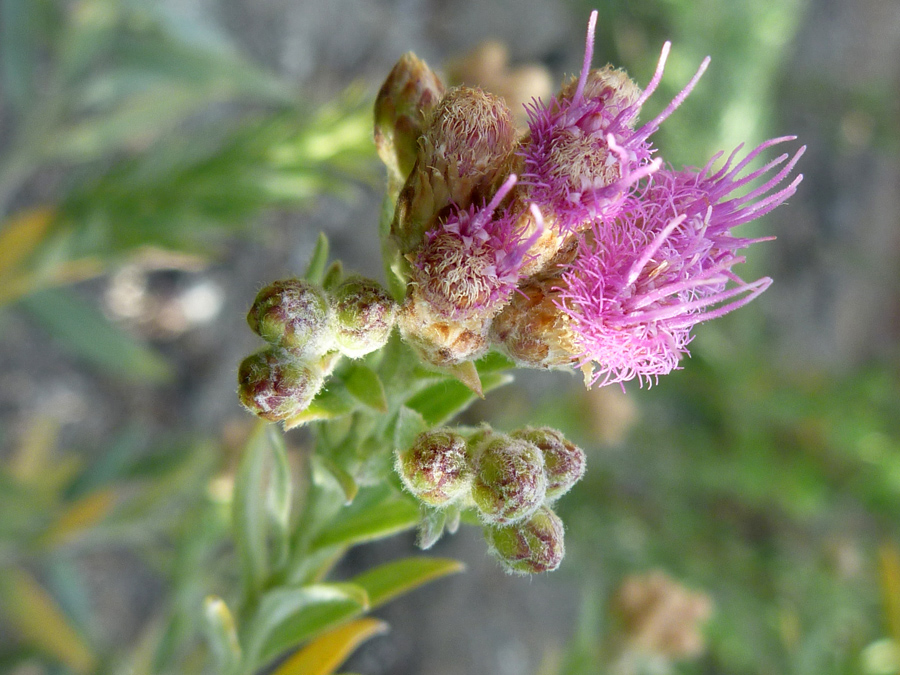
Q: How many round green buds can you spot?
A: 7